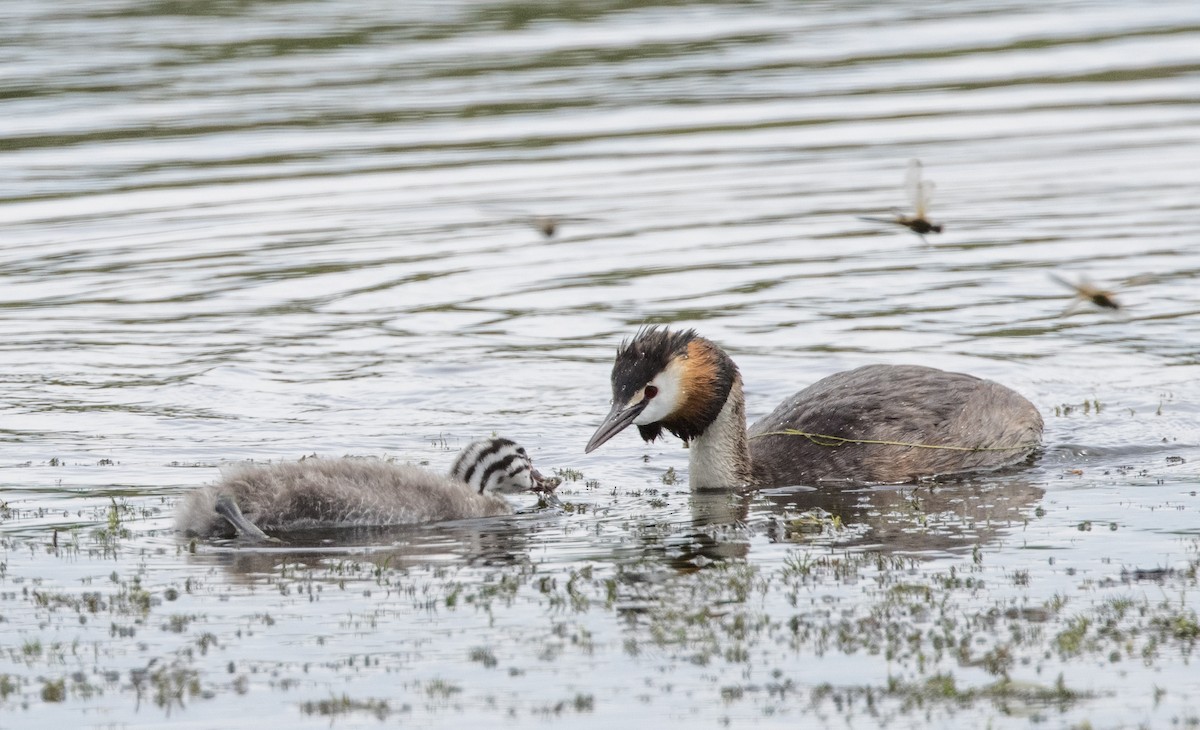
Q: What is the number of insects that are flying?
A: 3